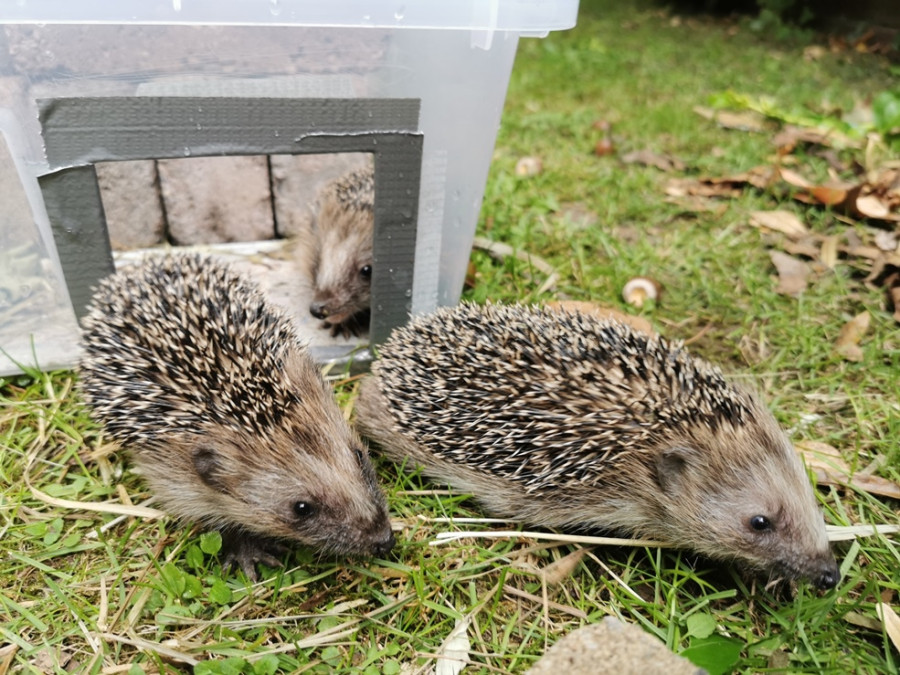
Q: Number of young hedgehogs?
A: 3